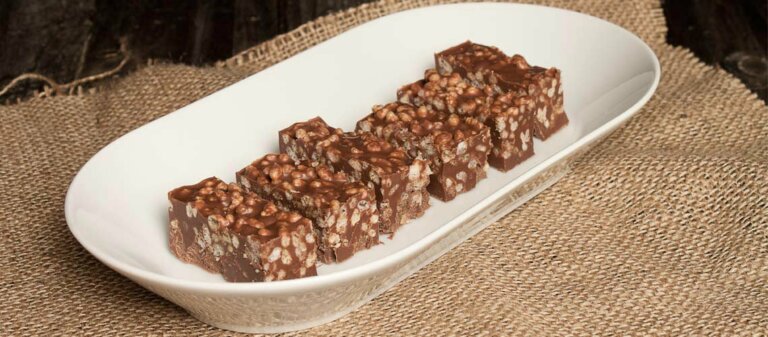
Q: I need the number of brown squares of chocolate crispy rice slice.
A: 6